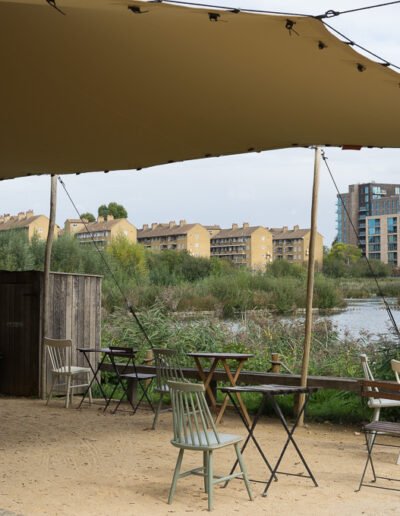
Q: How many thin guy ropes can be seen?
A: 2